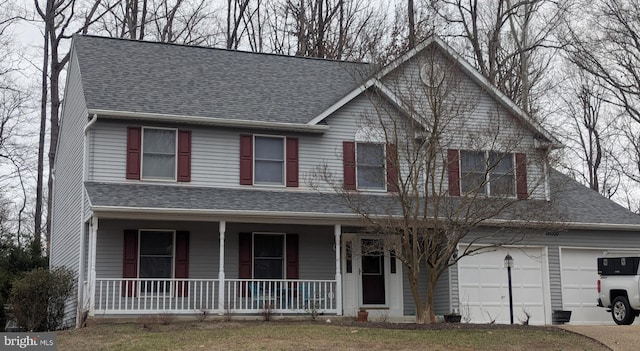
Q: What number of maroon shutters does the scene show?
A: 12